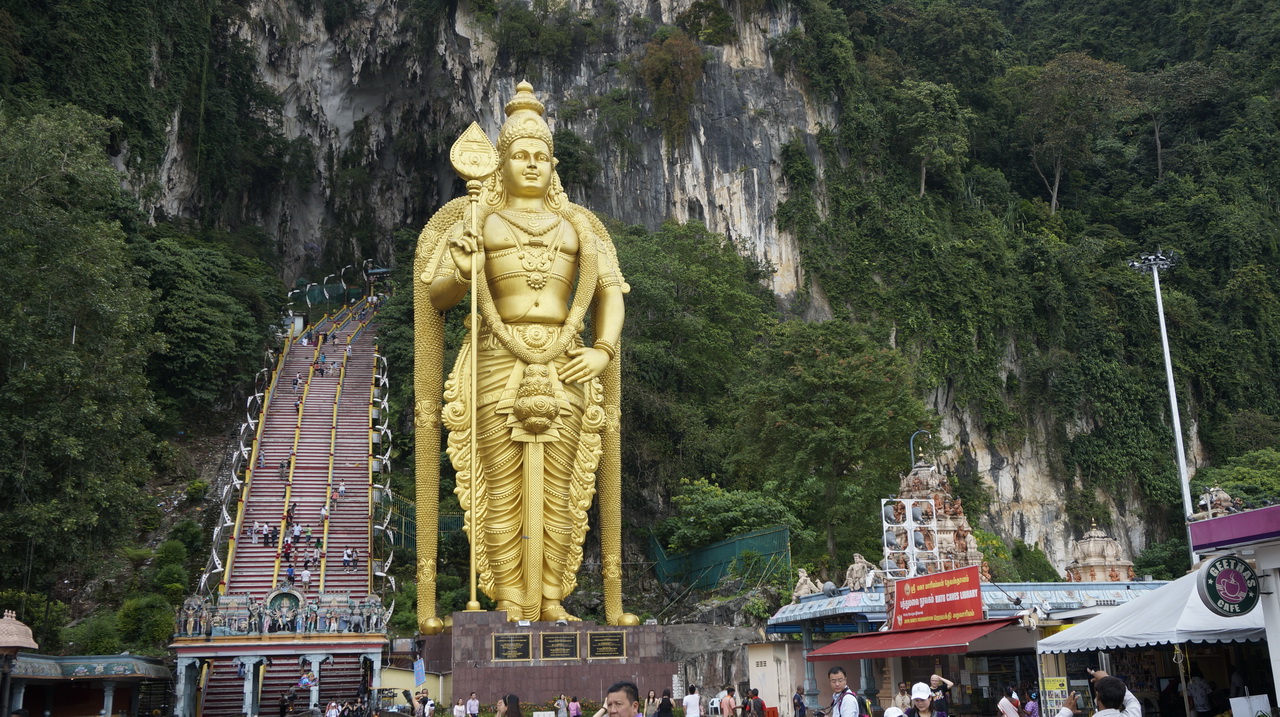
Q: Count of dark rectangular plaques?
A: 3